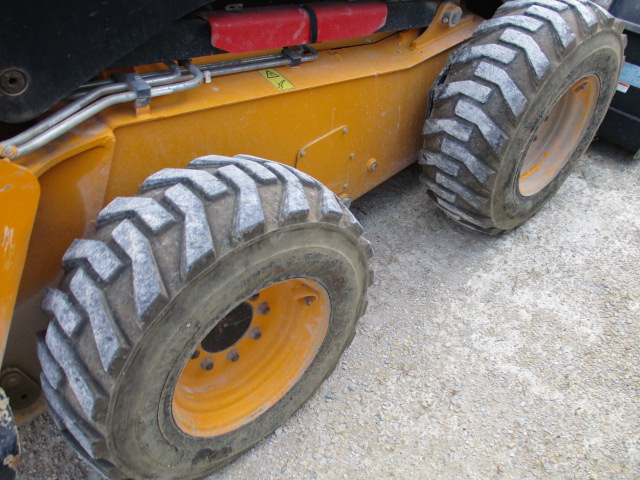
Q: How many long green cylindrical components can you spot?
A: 0